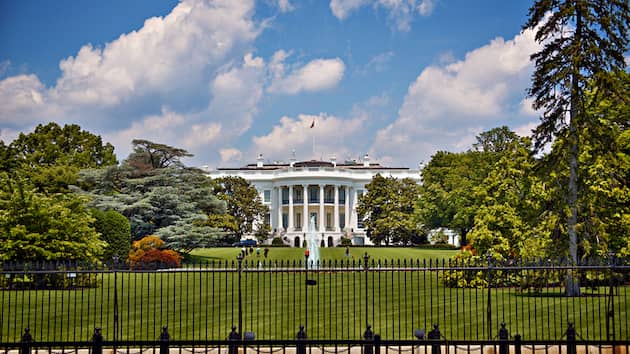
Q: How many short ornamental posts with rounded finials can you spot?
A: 9